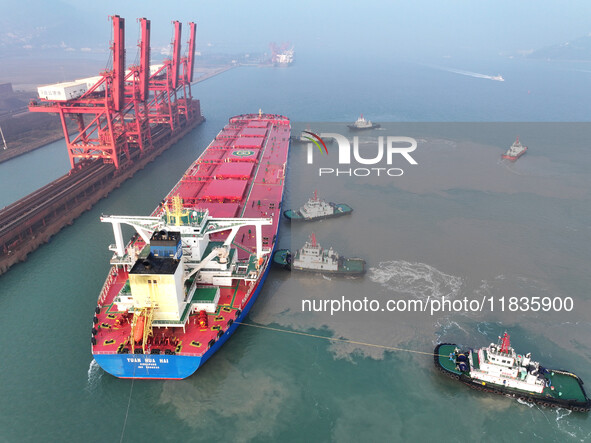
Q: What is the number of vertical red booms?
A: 4